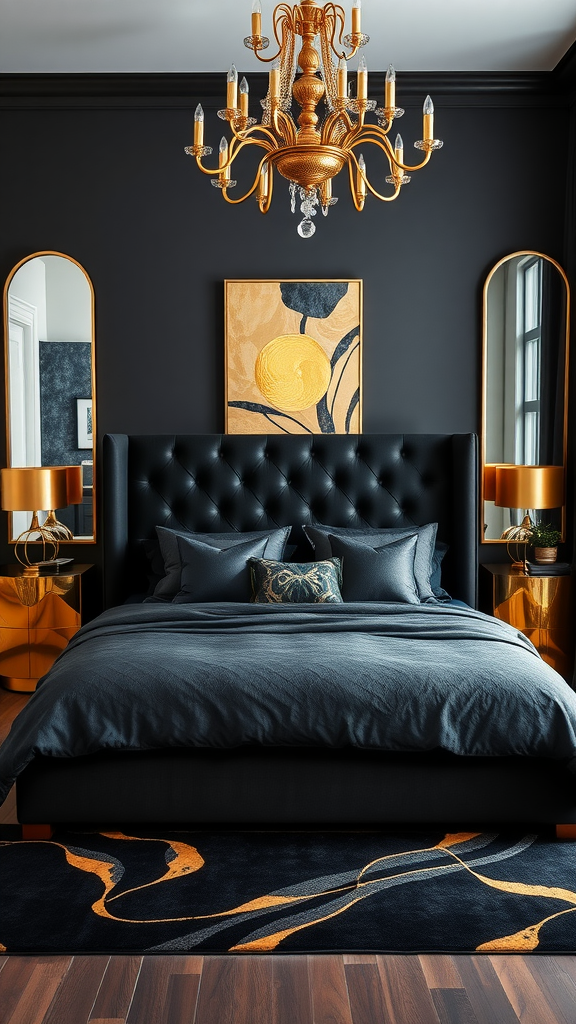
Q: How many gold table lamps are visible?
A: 2